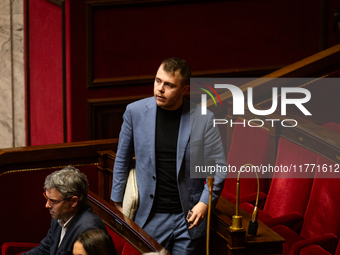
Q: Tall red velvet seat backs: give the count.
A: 3